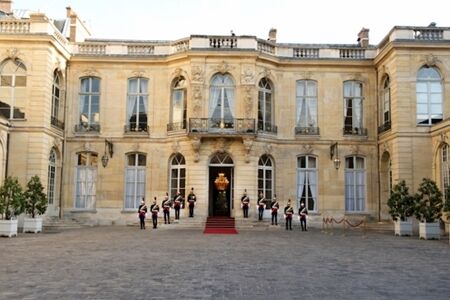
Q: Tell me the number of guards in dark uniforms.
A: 10